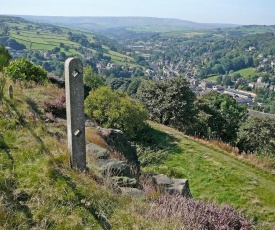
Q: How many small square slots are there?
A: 2